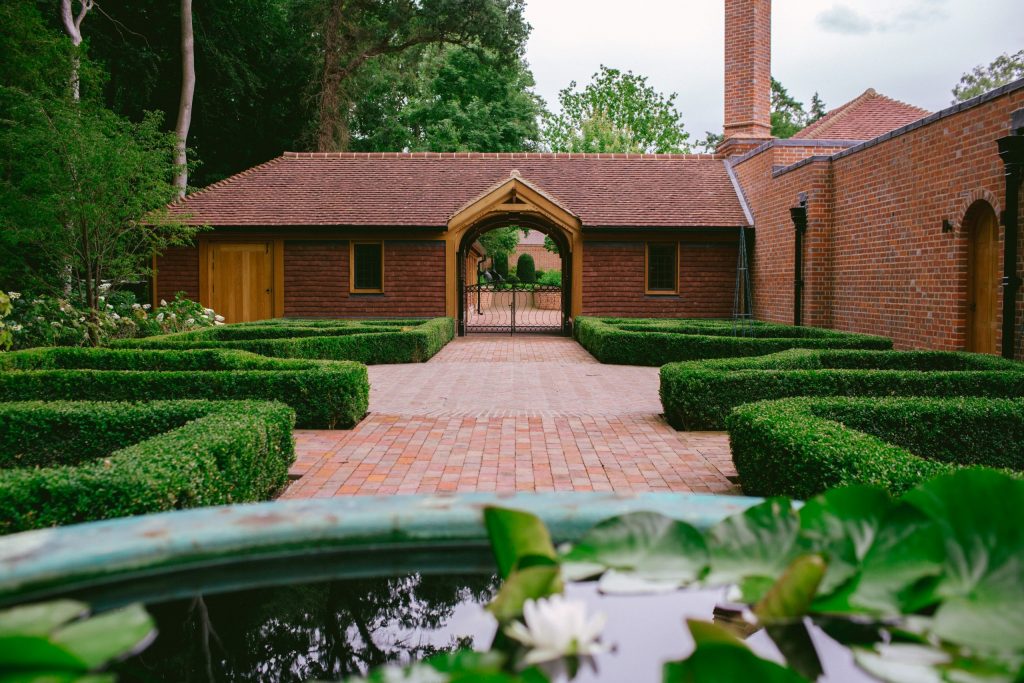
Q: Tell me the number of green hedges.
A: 6